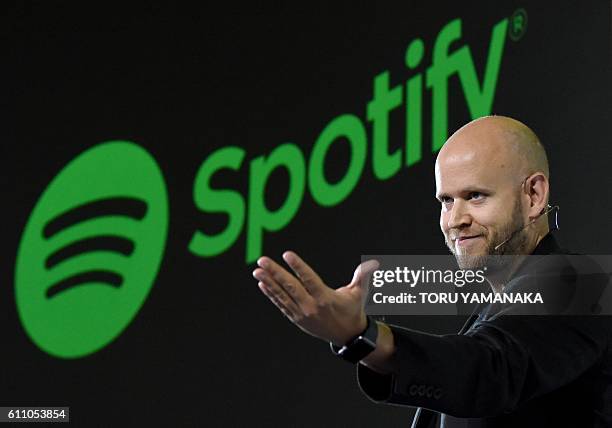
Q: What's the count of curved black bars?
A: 3